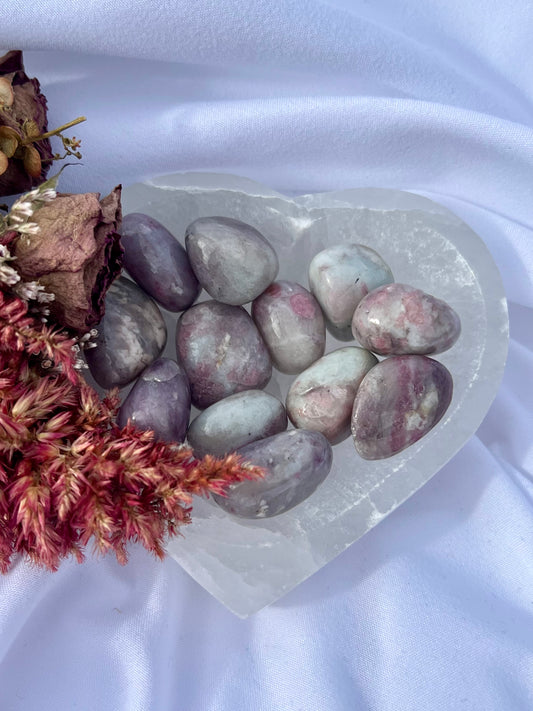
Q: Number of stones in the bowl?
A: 12